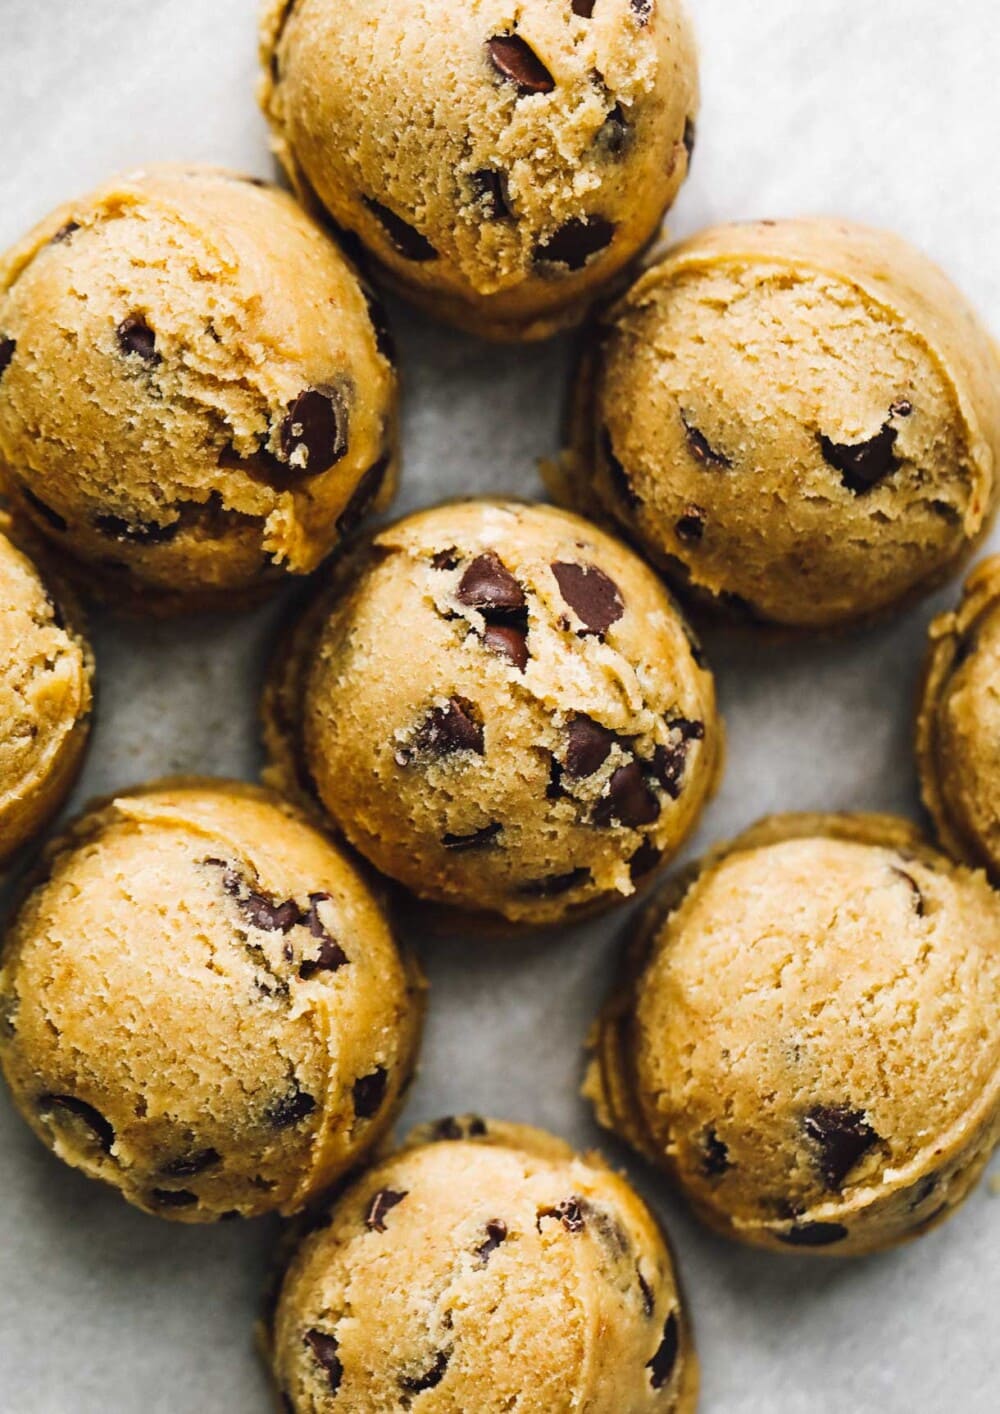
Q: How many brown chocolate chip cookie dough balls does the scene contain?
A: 9